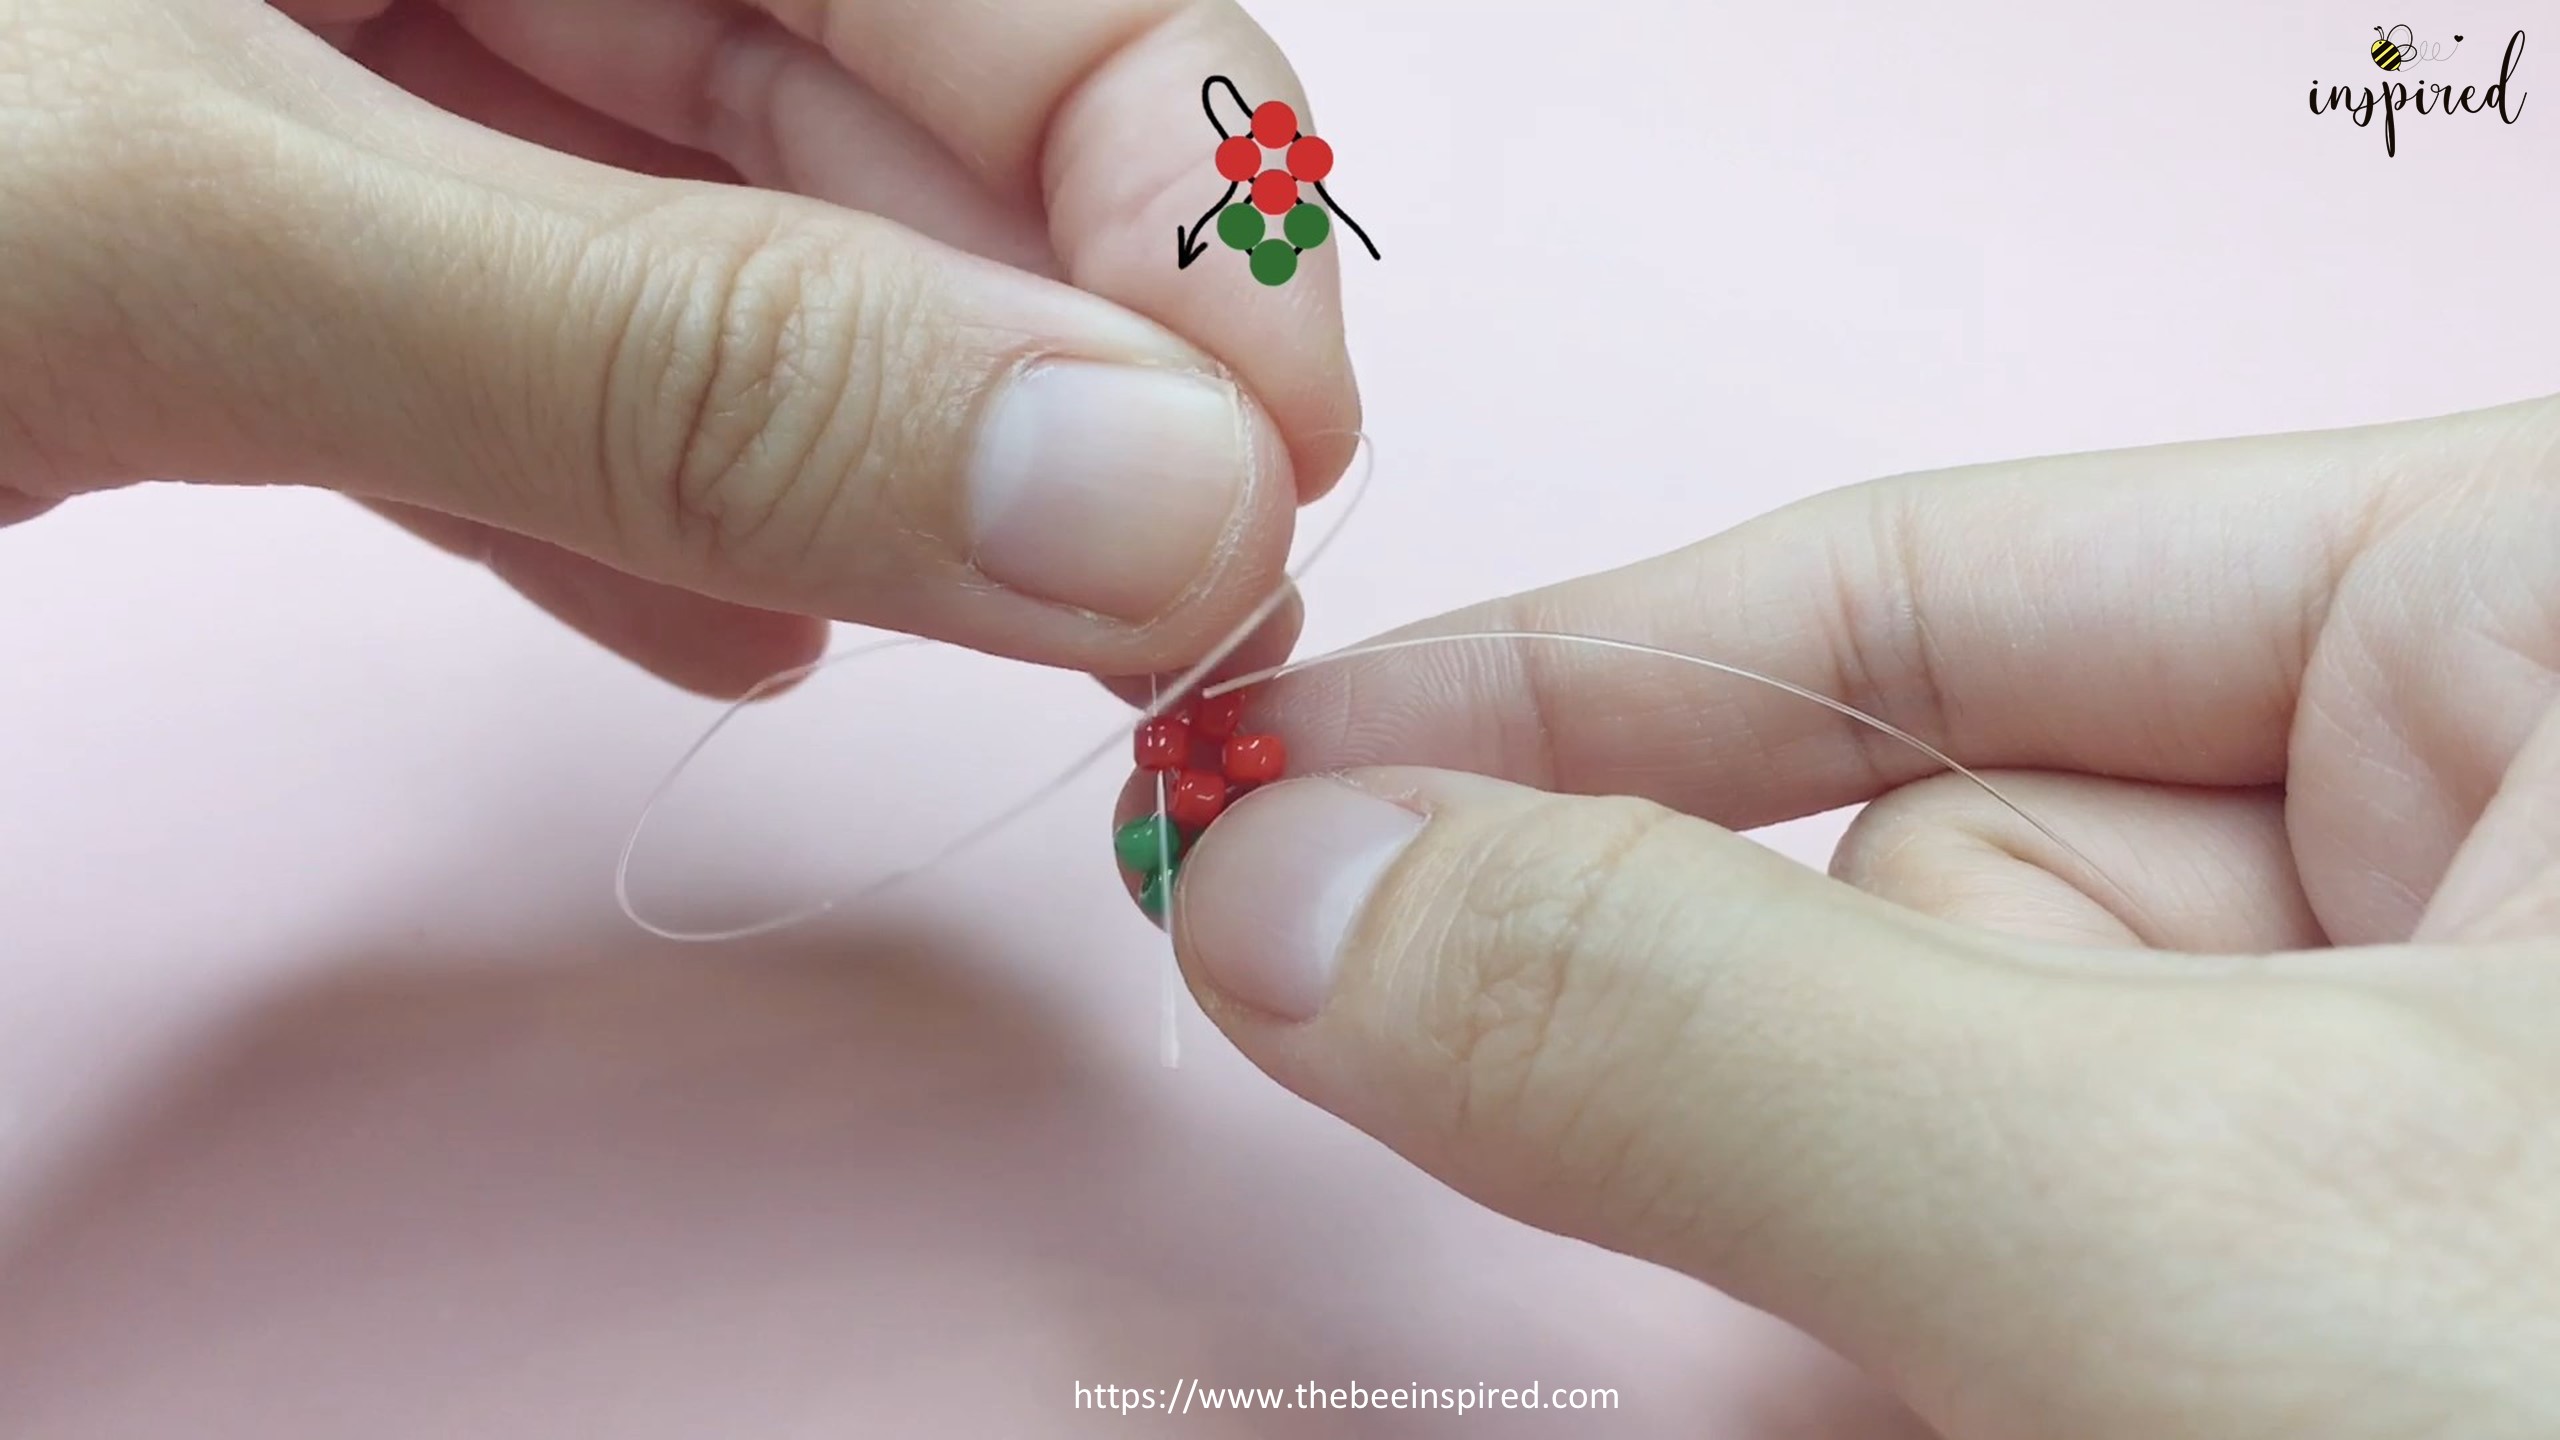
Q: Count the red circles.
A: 4